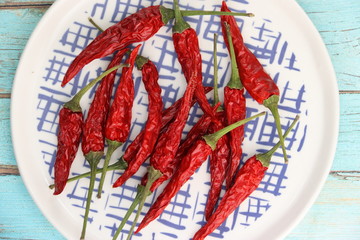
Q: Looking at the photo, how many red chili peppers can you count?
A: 14